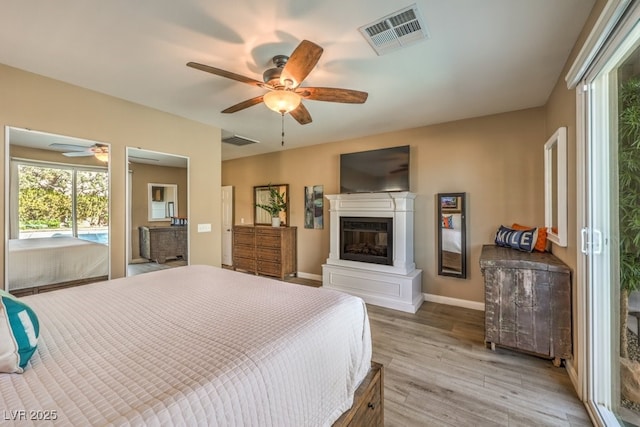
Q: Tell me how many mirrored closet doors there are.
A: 2